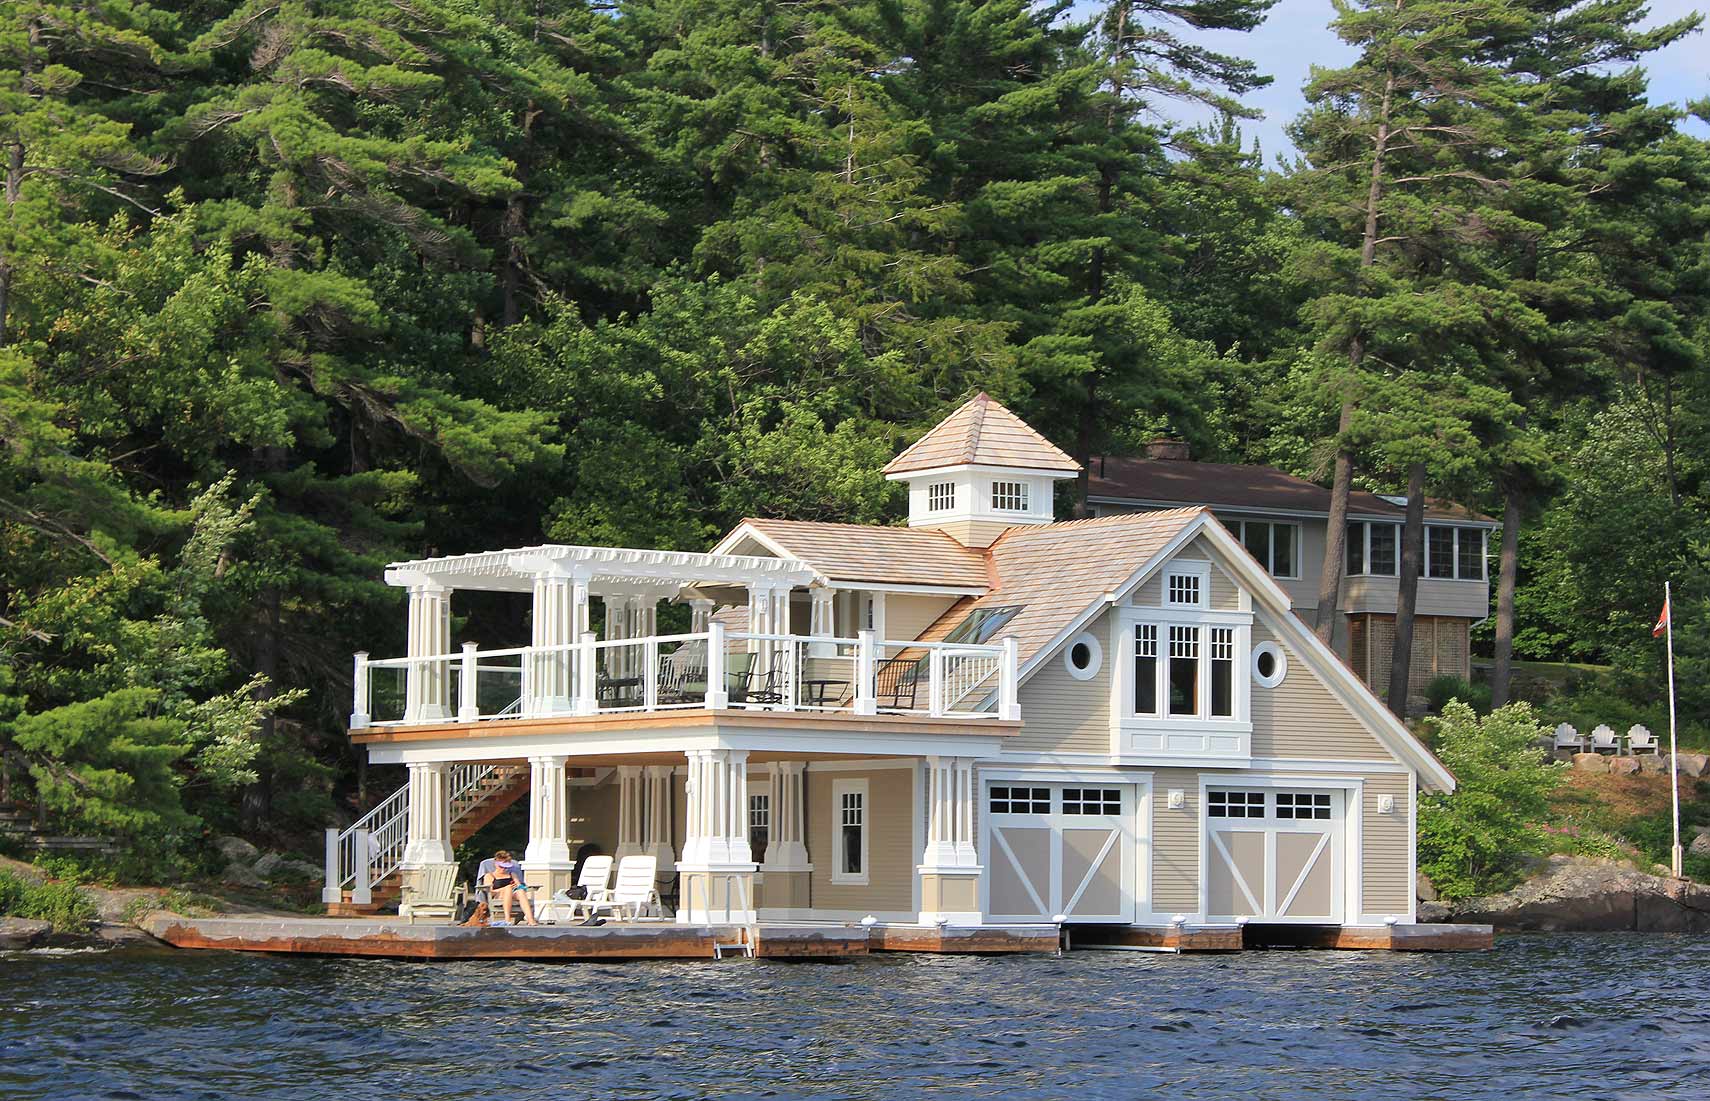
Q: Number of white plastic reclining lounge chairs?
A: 2